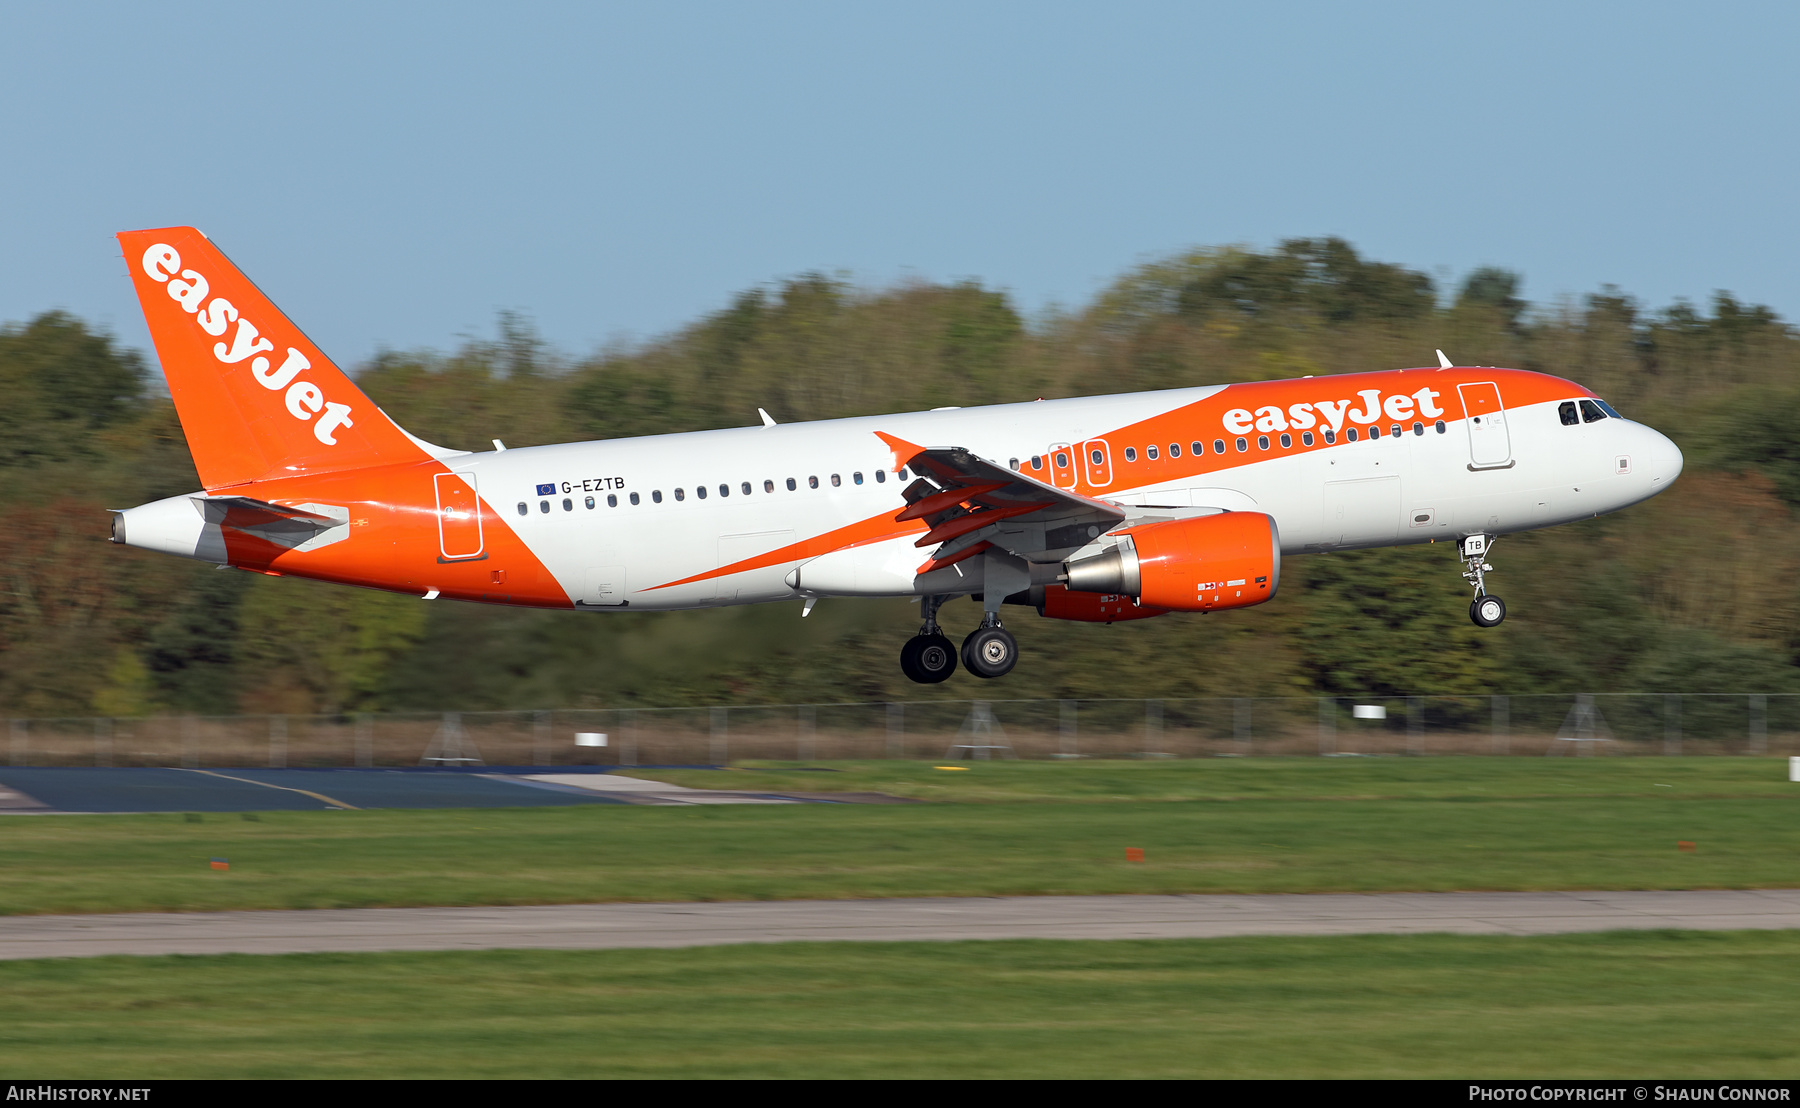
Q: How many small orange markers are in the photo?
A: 3